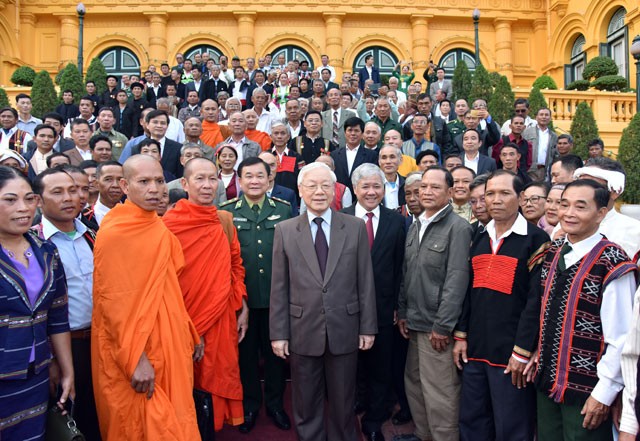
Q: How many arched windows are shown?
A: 7